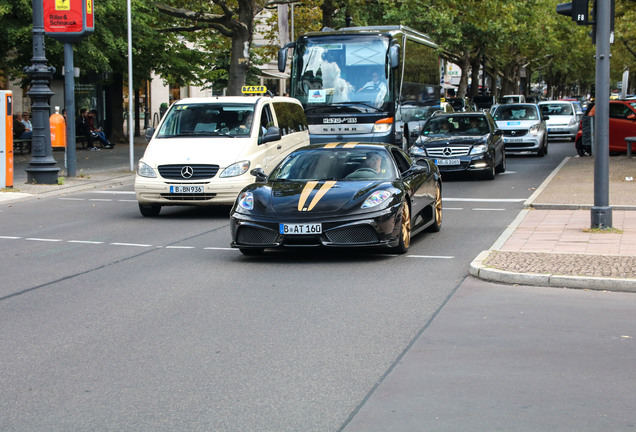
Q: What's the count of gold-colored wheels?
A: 2